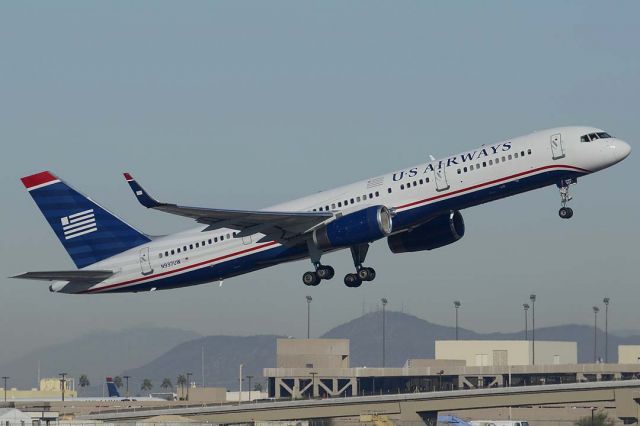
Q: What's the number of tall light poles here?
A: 7